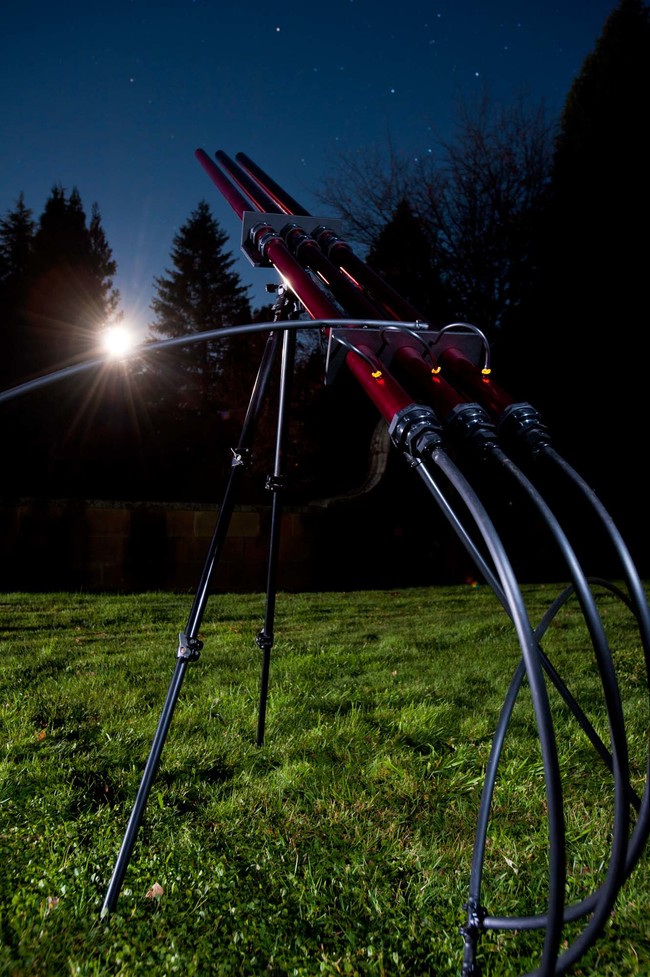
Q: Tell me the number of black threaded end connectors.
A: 3